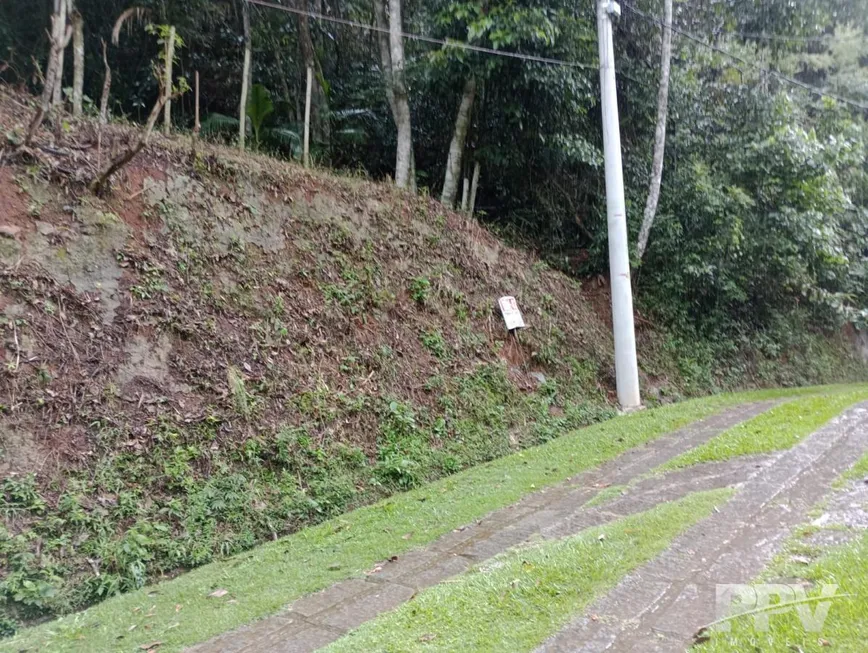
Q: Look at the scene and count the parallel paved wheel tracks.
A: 2